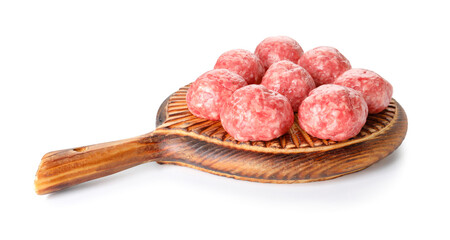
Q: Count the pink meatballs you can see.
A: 8